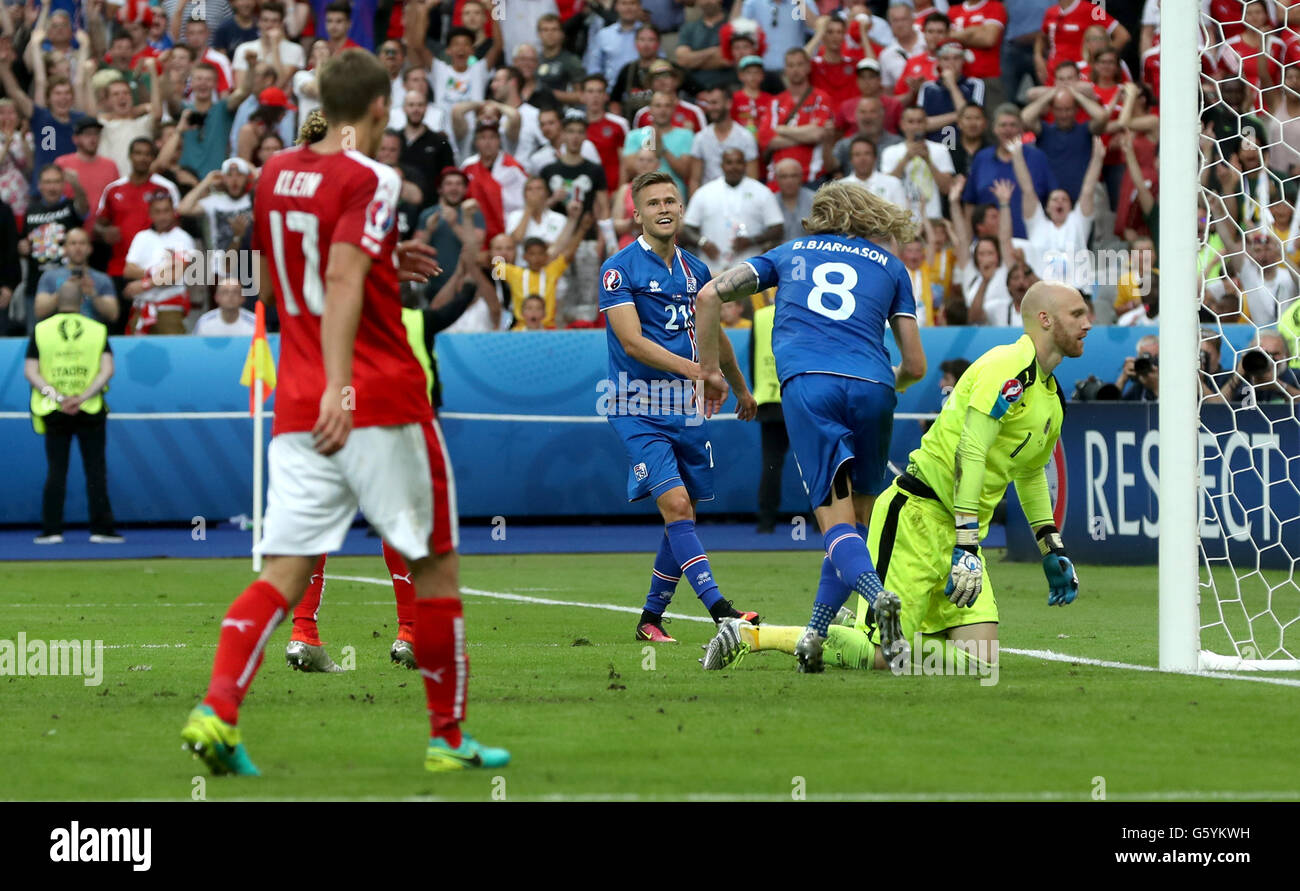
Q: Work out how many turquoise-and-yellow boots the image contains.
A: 2